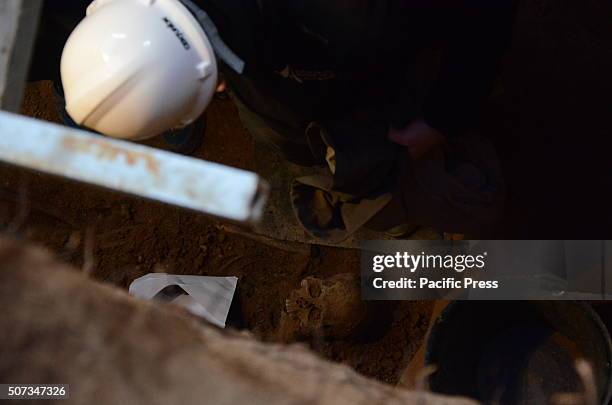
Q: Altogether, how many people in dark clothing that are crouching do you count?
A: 1